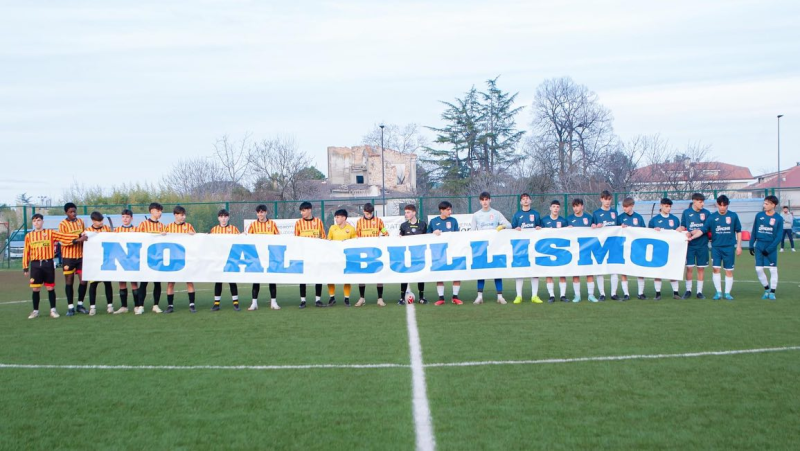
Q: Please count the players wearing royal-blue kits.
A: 10